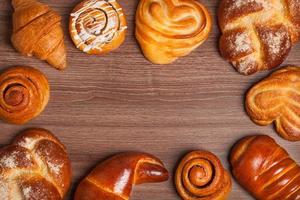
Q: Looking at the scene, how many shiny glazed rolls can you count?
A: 2